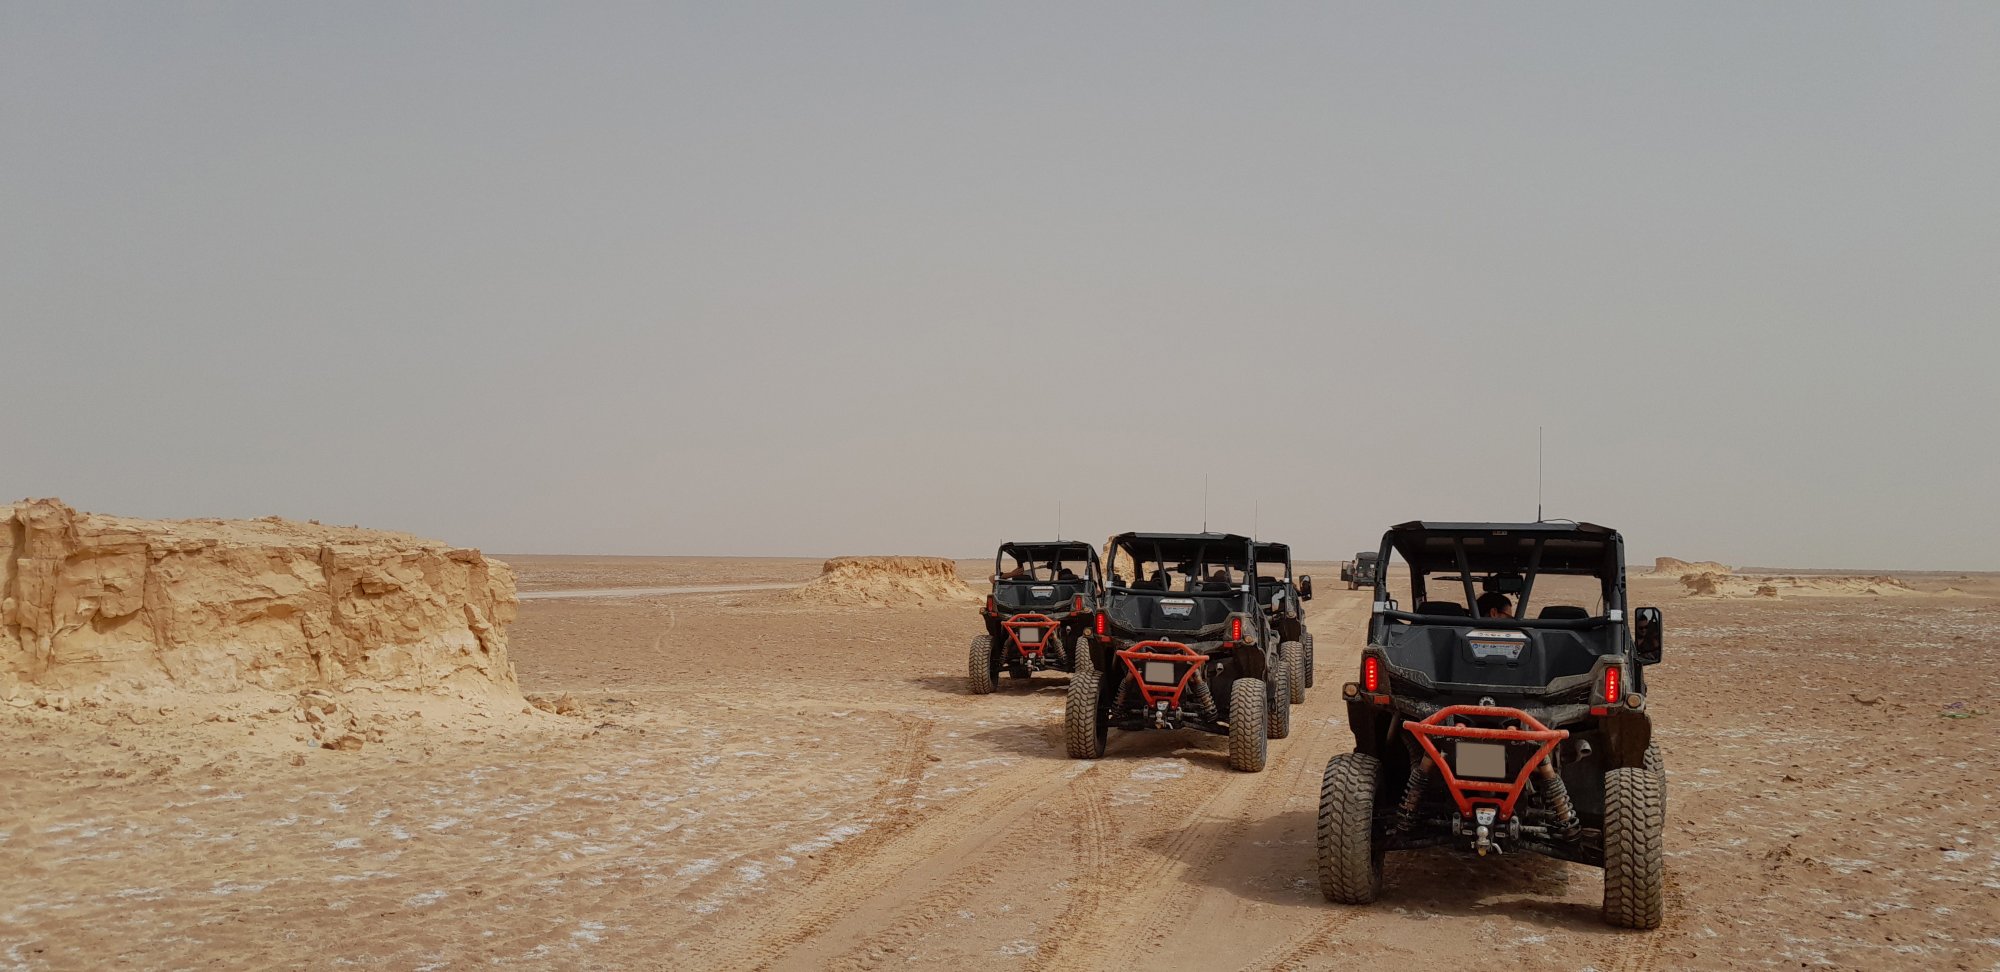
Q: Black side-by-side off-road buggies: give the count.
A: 4